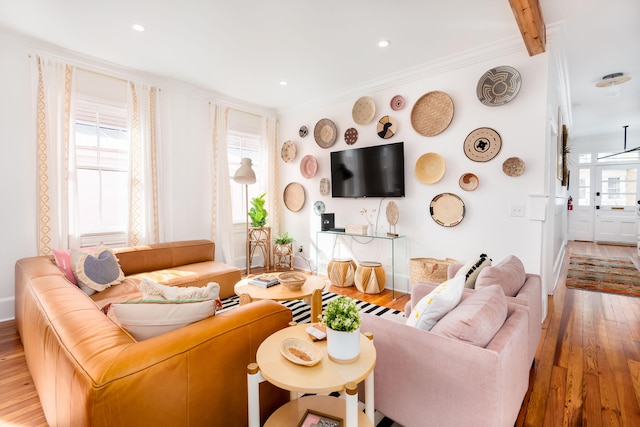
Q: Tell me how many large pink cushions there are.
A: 2